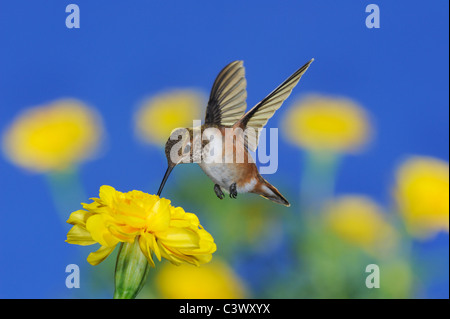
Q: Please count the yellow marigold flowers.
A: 7